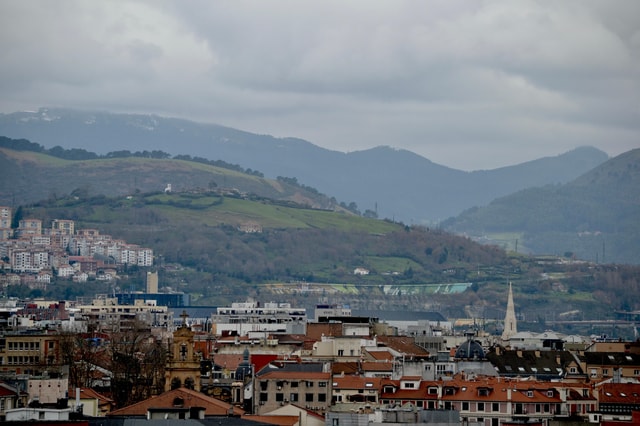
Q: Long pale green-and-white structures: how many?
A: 1